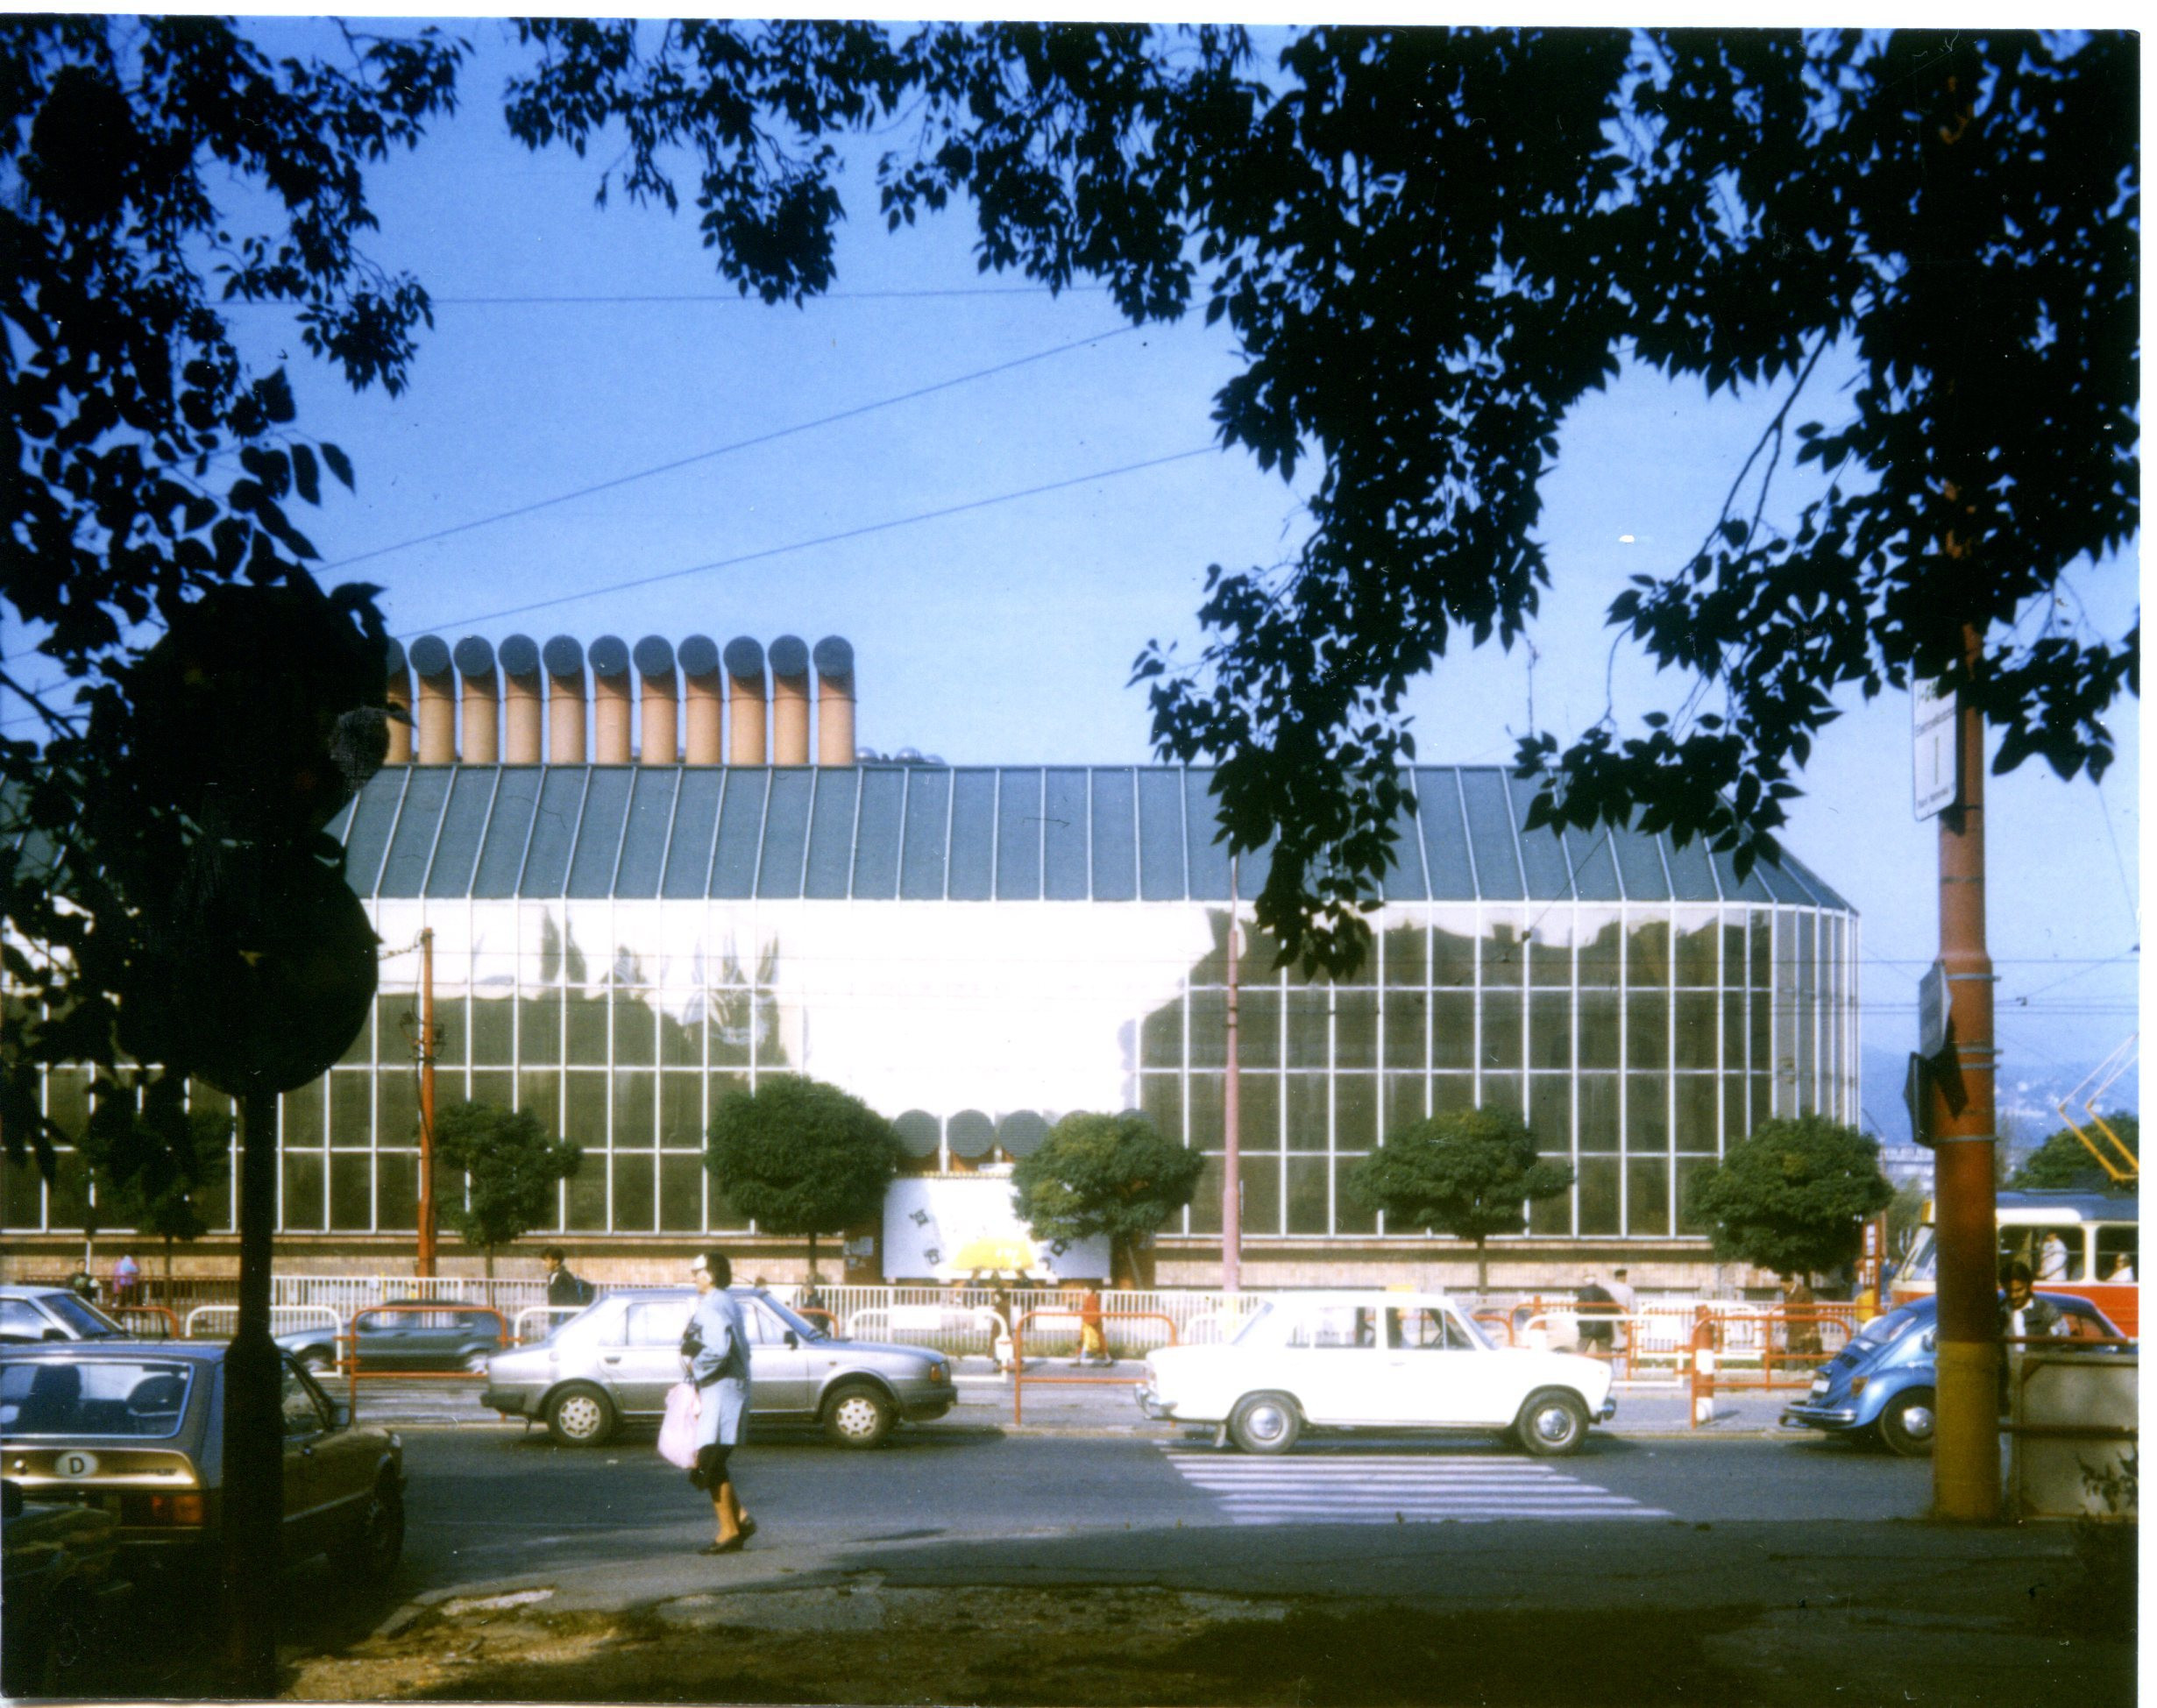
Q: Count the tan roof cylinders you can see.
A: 11